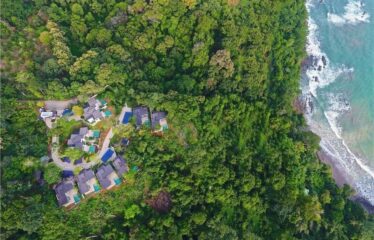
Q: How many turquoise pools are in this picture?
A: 10